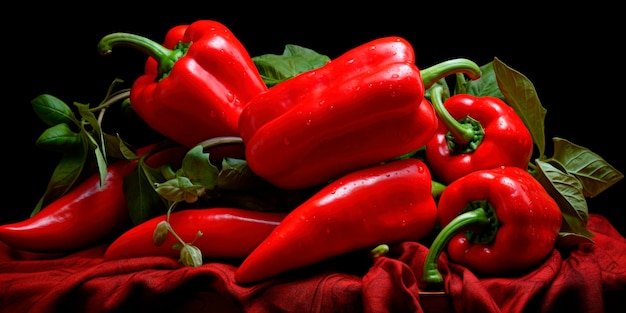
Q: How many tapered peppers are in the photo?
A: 3